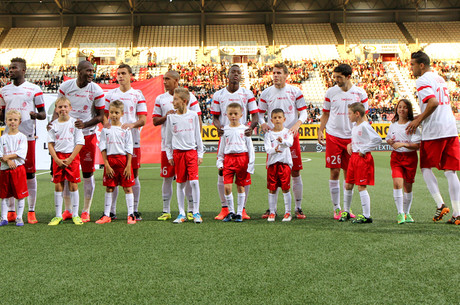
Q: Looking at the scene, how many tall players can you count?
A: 8